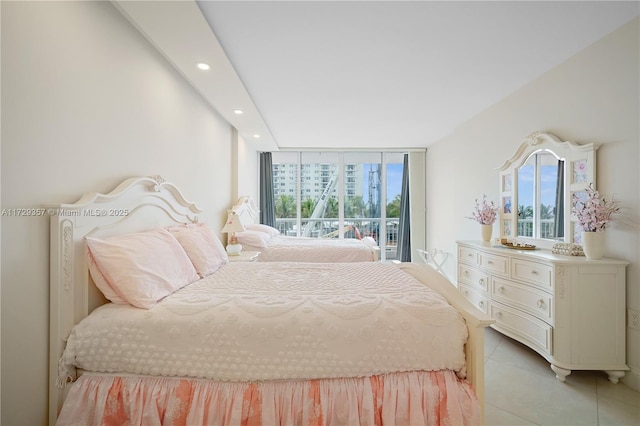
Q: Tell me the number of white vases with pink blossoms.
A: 2